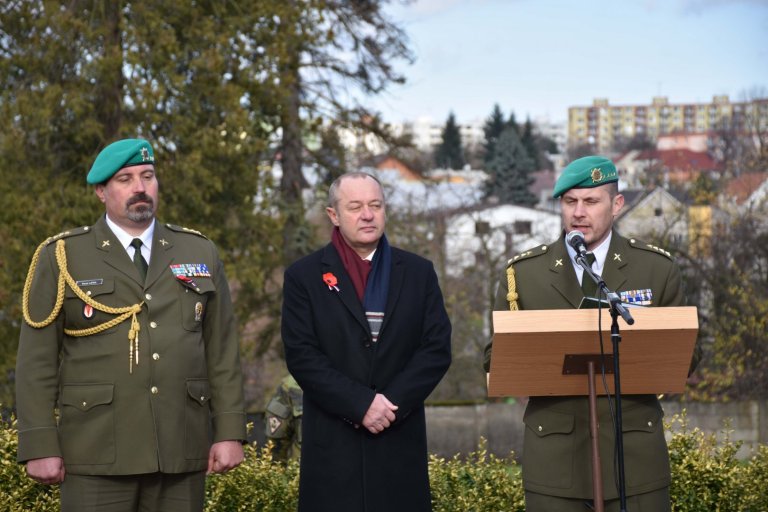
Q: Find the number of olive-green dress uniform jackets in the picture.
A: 2